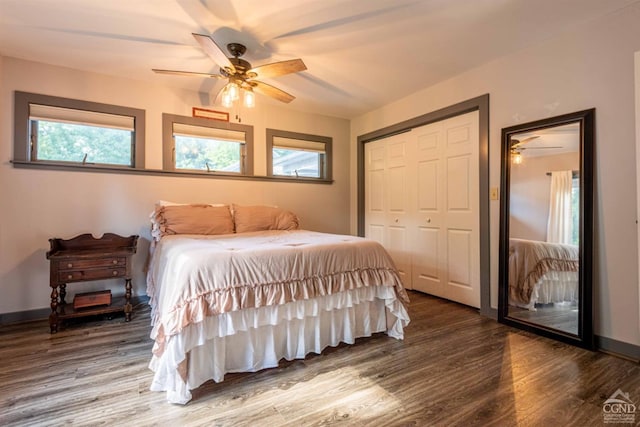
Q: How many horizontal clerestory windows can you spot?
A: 3